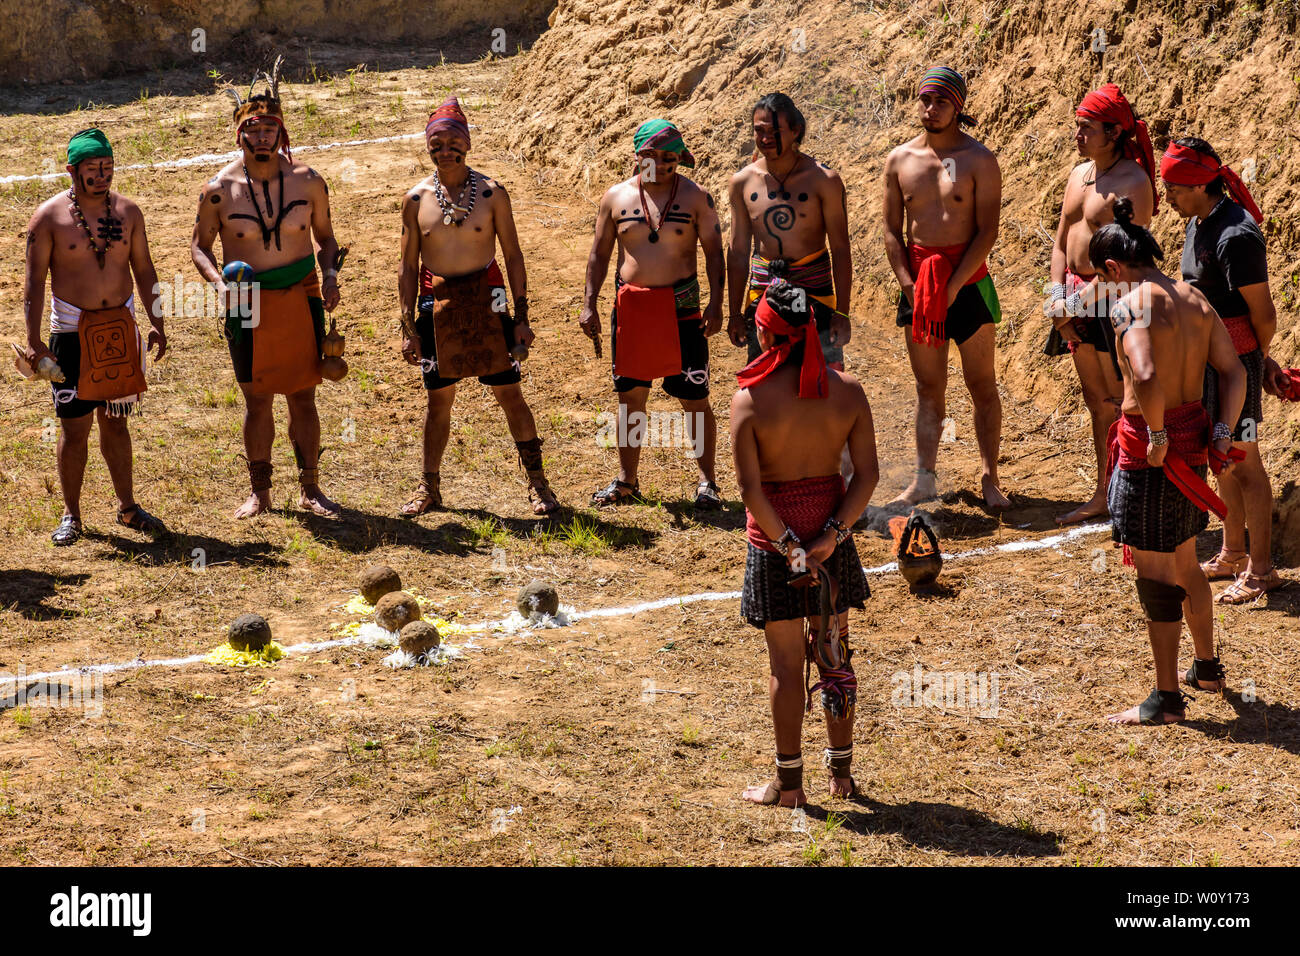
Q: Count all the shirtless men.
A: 9